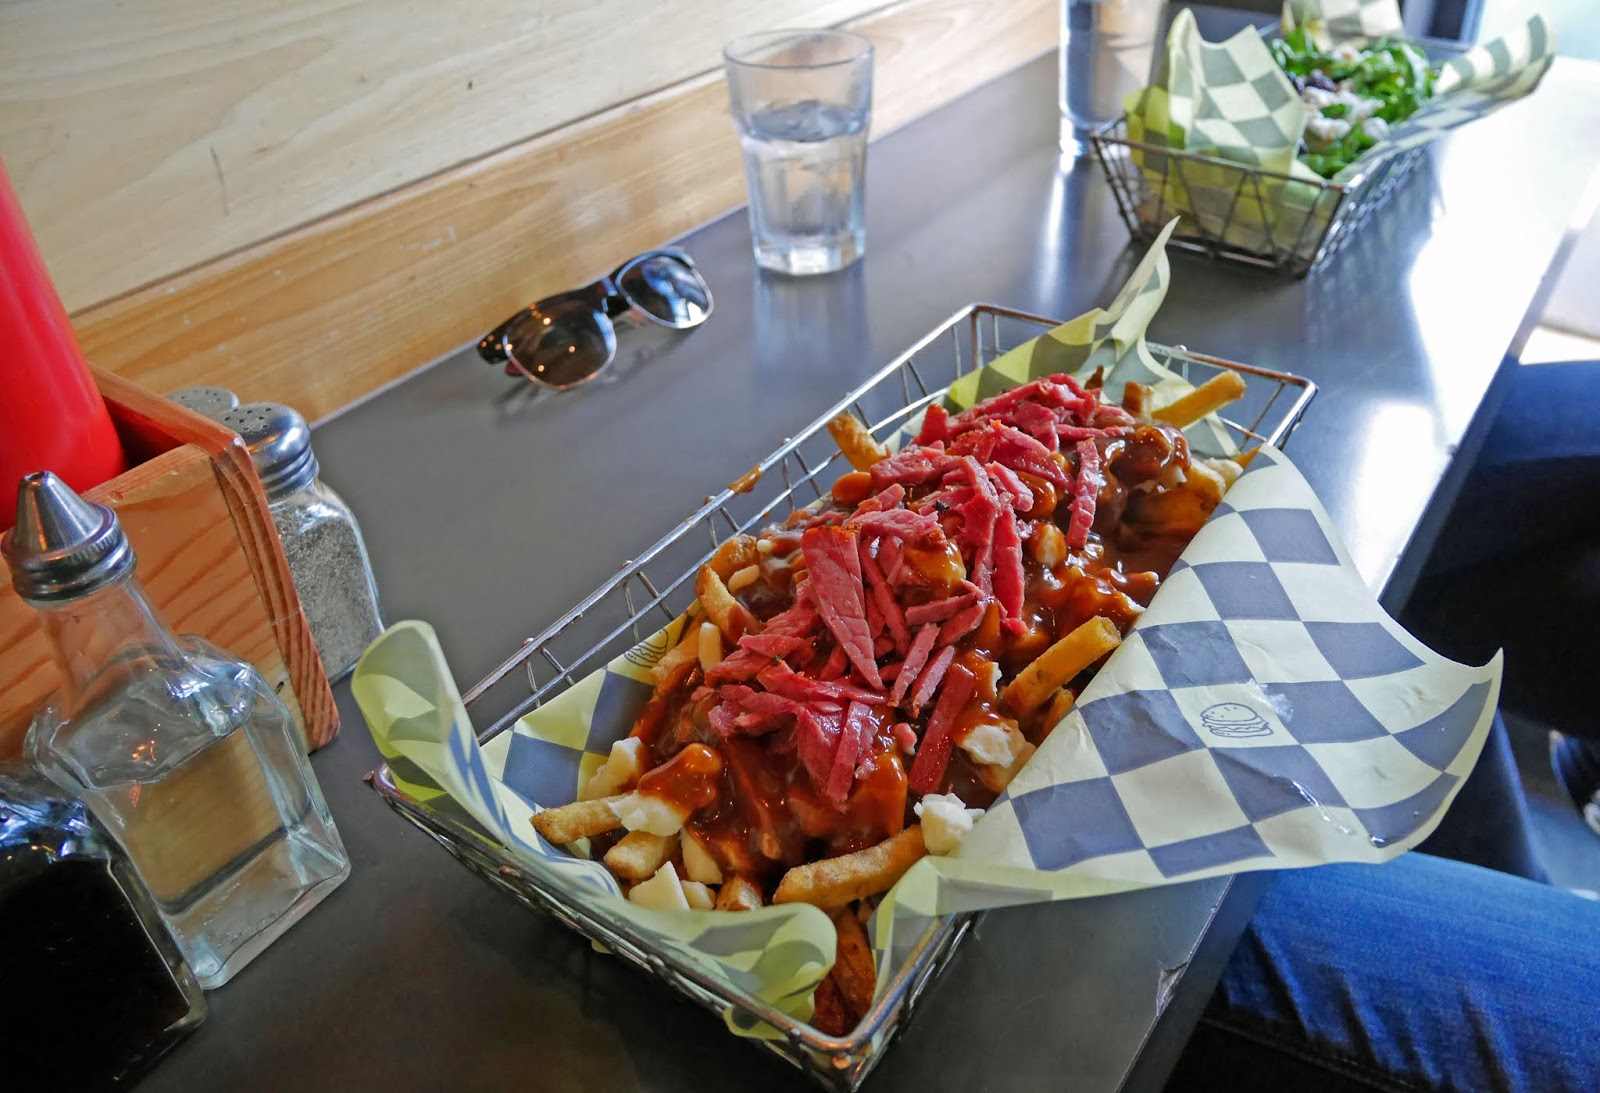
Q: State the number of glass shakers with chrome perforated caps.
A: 2